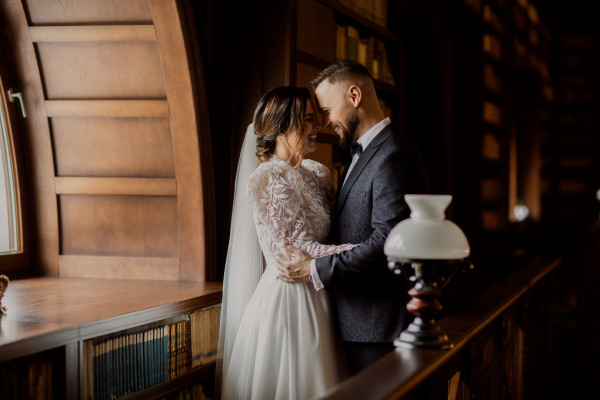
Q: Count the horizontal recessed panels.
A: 4